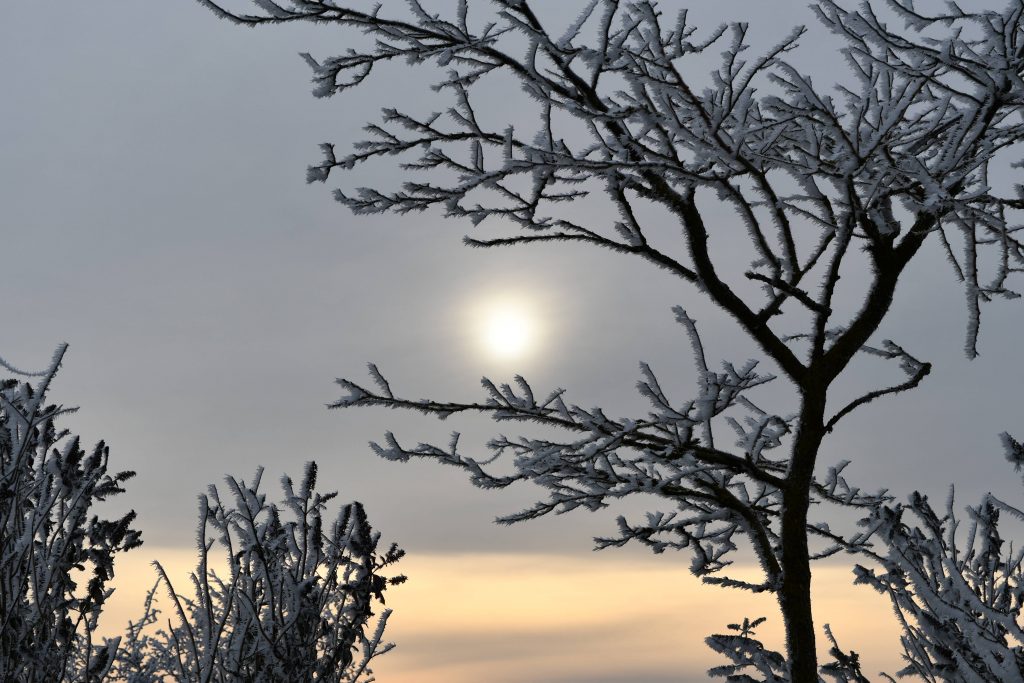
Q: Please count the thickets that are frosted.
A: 3